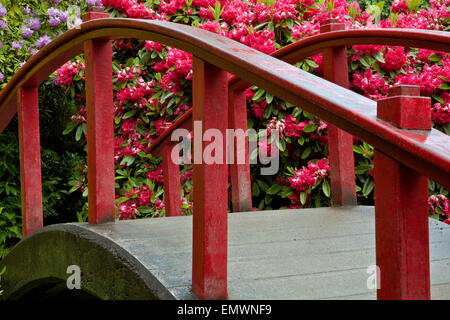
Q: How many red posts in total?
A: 7